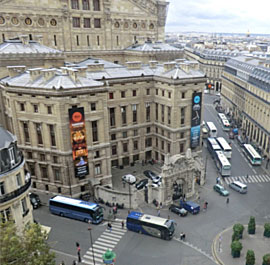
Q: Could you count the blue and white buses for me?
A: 2